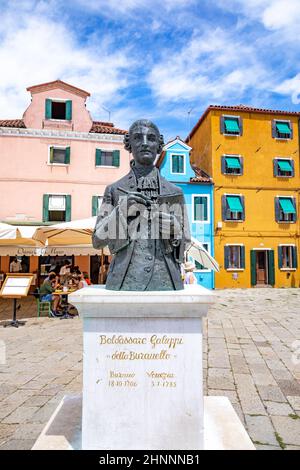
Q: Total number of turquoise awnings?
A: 6